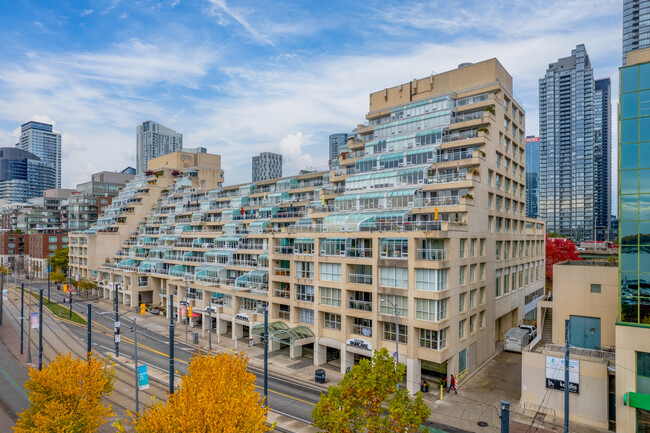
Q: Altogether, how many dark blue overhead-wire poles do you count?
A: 11